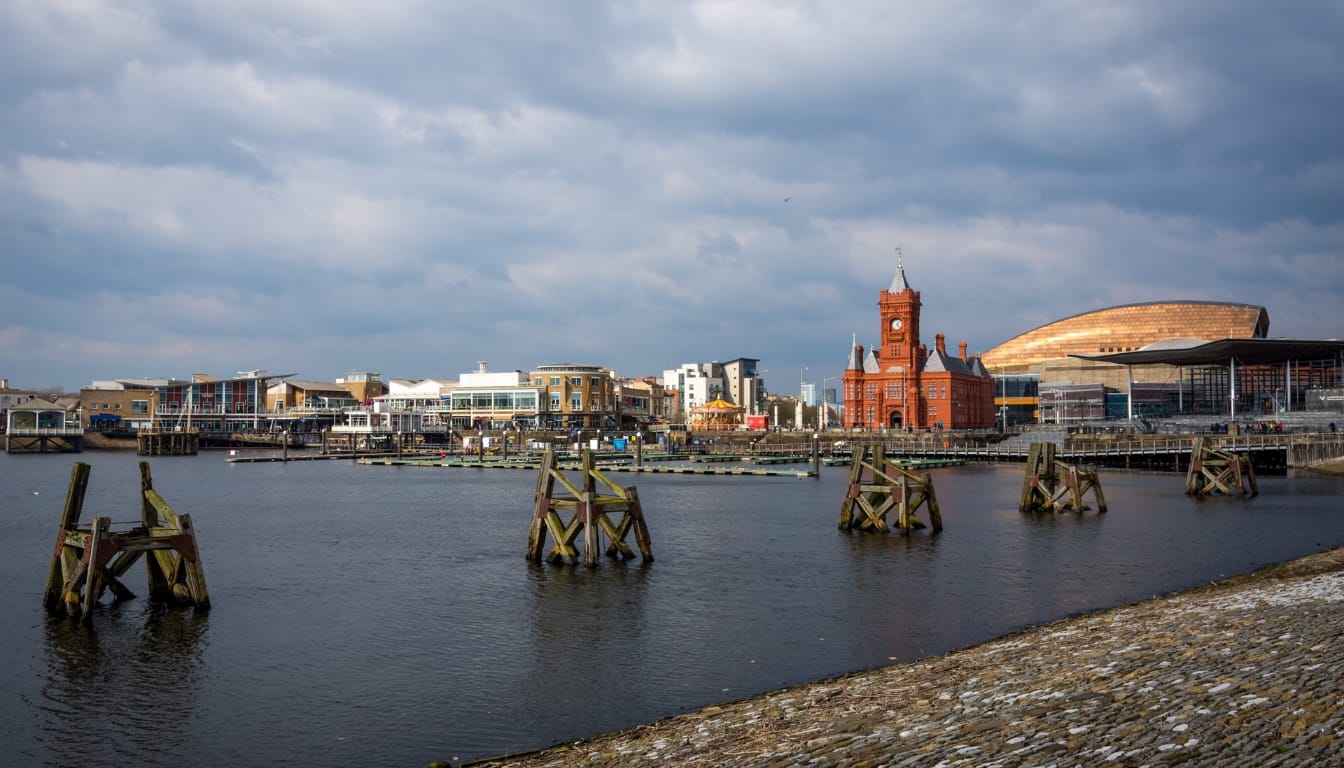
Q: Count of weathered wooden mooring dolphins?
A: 5